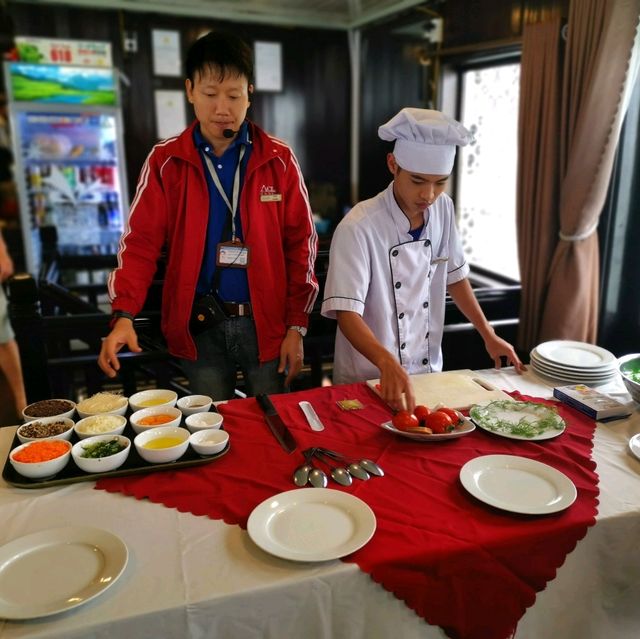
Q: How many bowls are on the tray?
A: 12